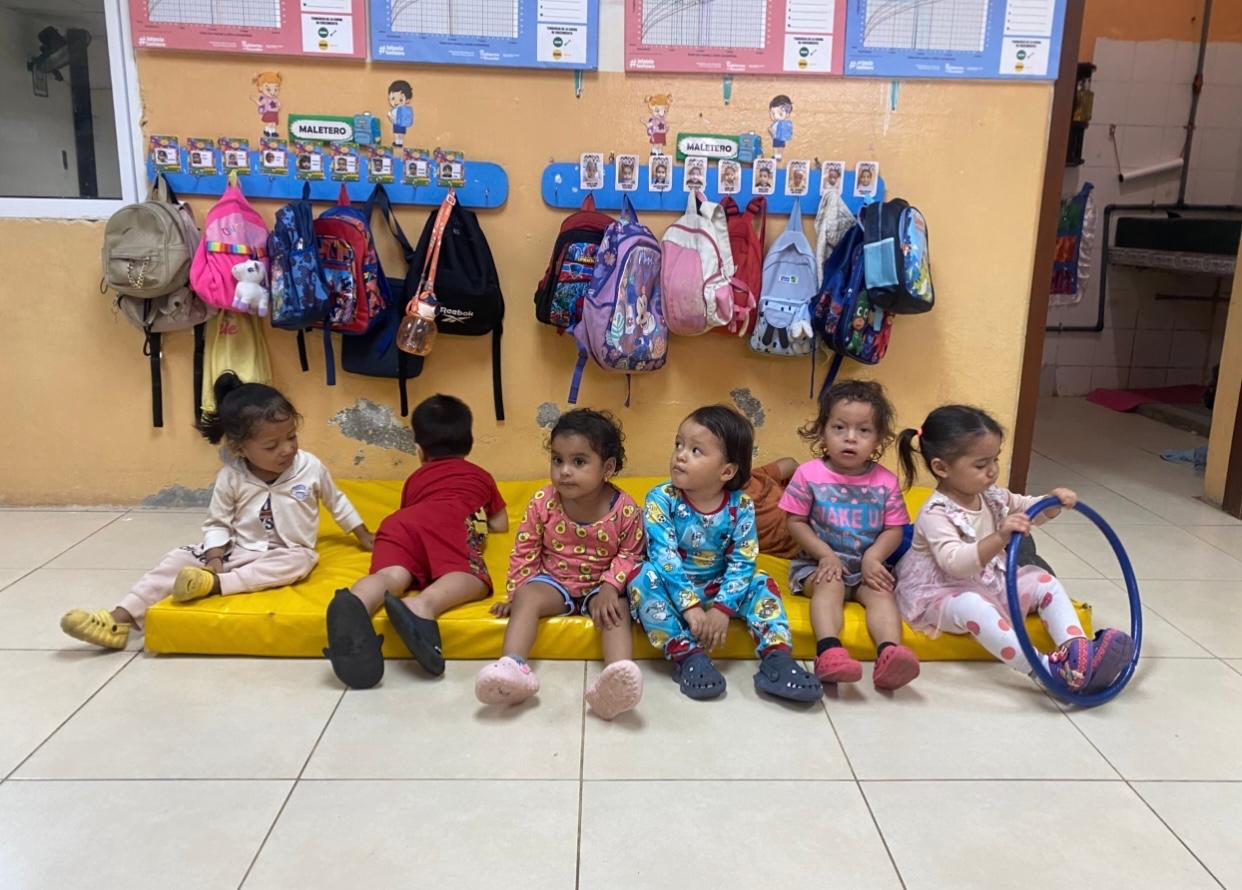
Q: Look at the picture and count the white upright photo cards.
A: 9